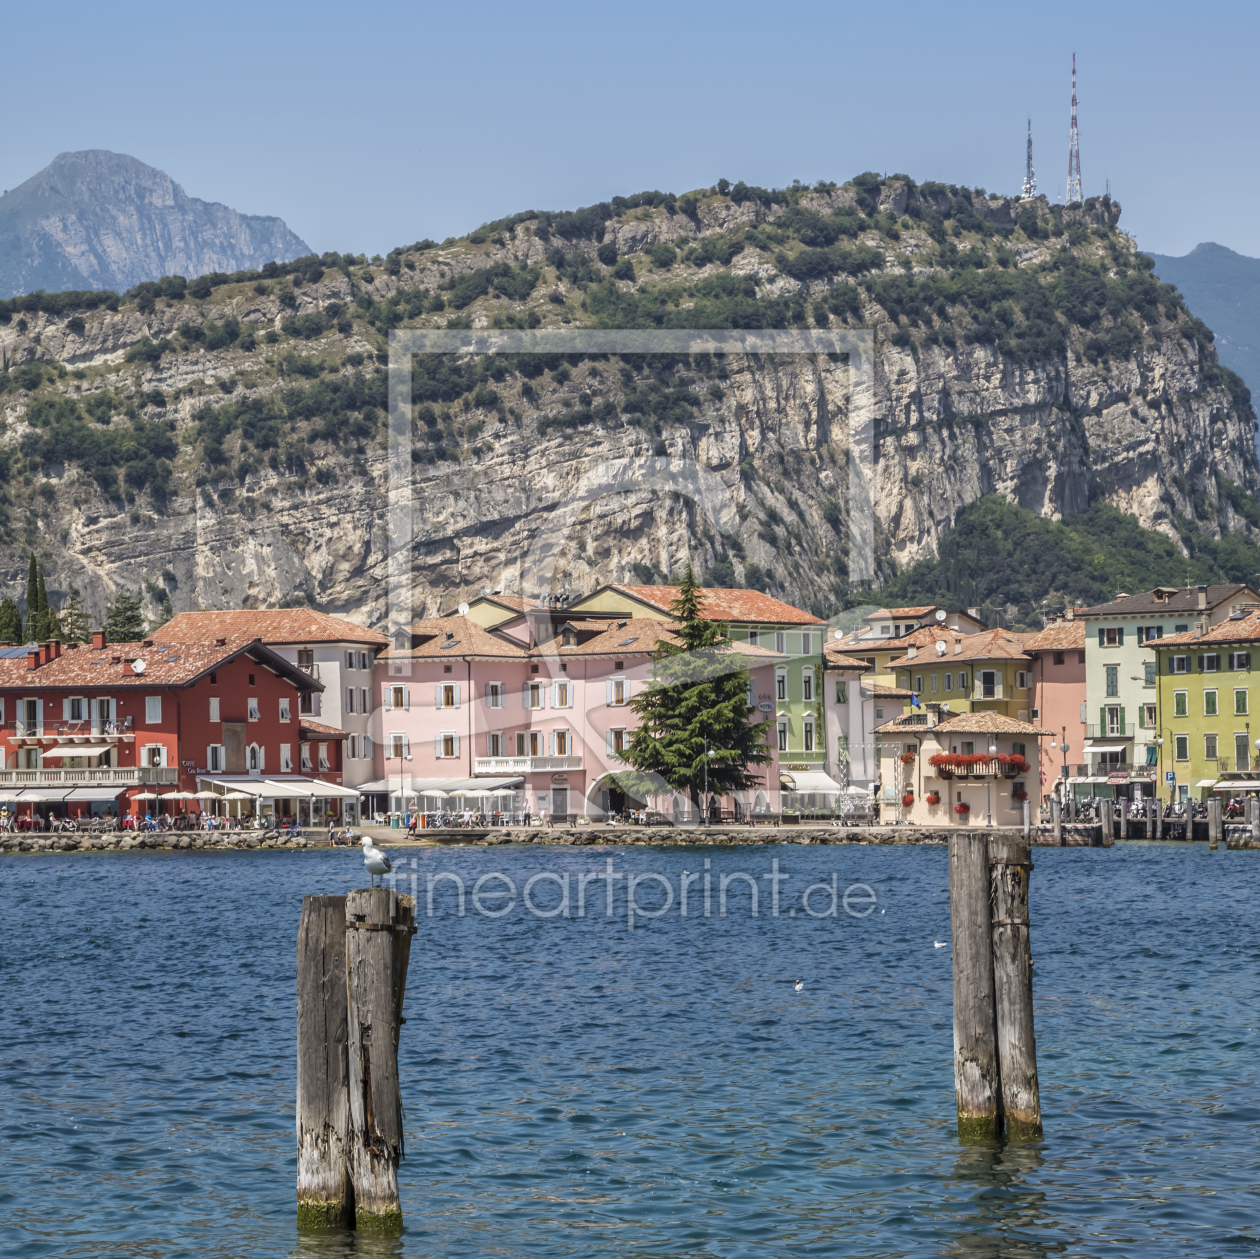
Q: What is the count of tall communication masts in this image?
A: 2